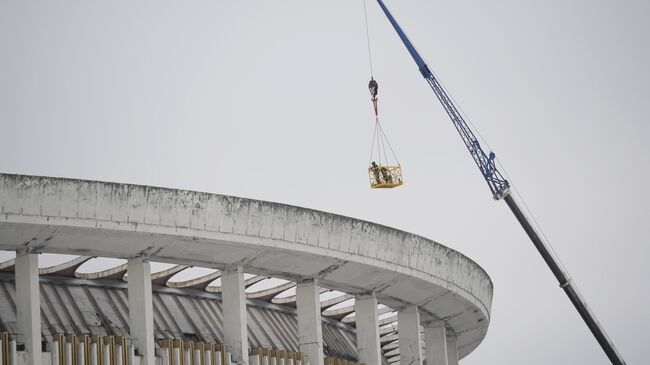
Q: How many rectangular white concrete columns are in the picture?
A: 8